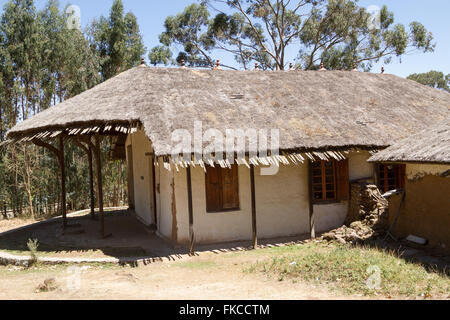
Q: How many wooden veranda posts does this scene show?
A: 6